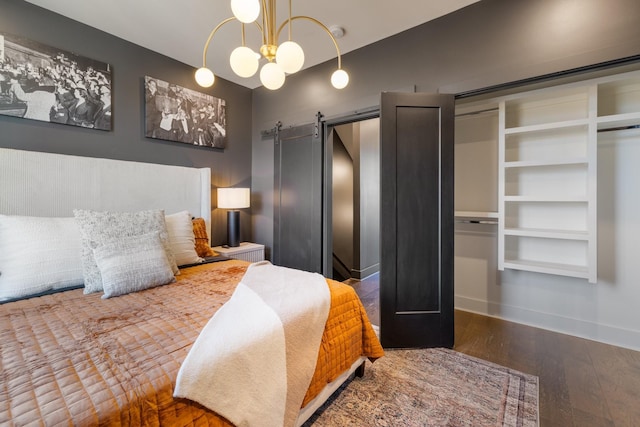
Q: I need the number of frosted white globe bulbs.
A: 6